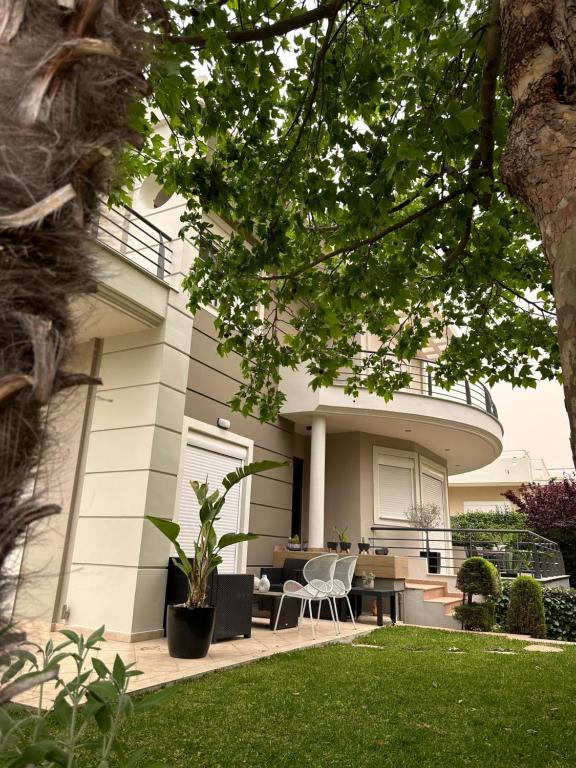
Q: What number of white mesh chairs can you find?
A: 2